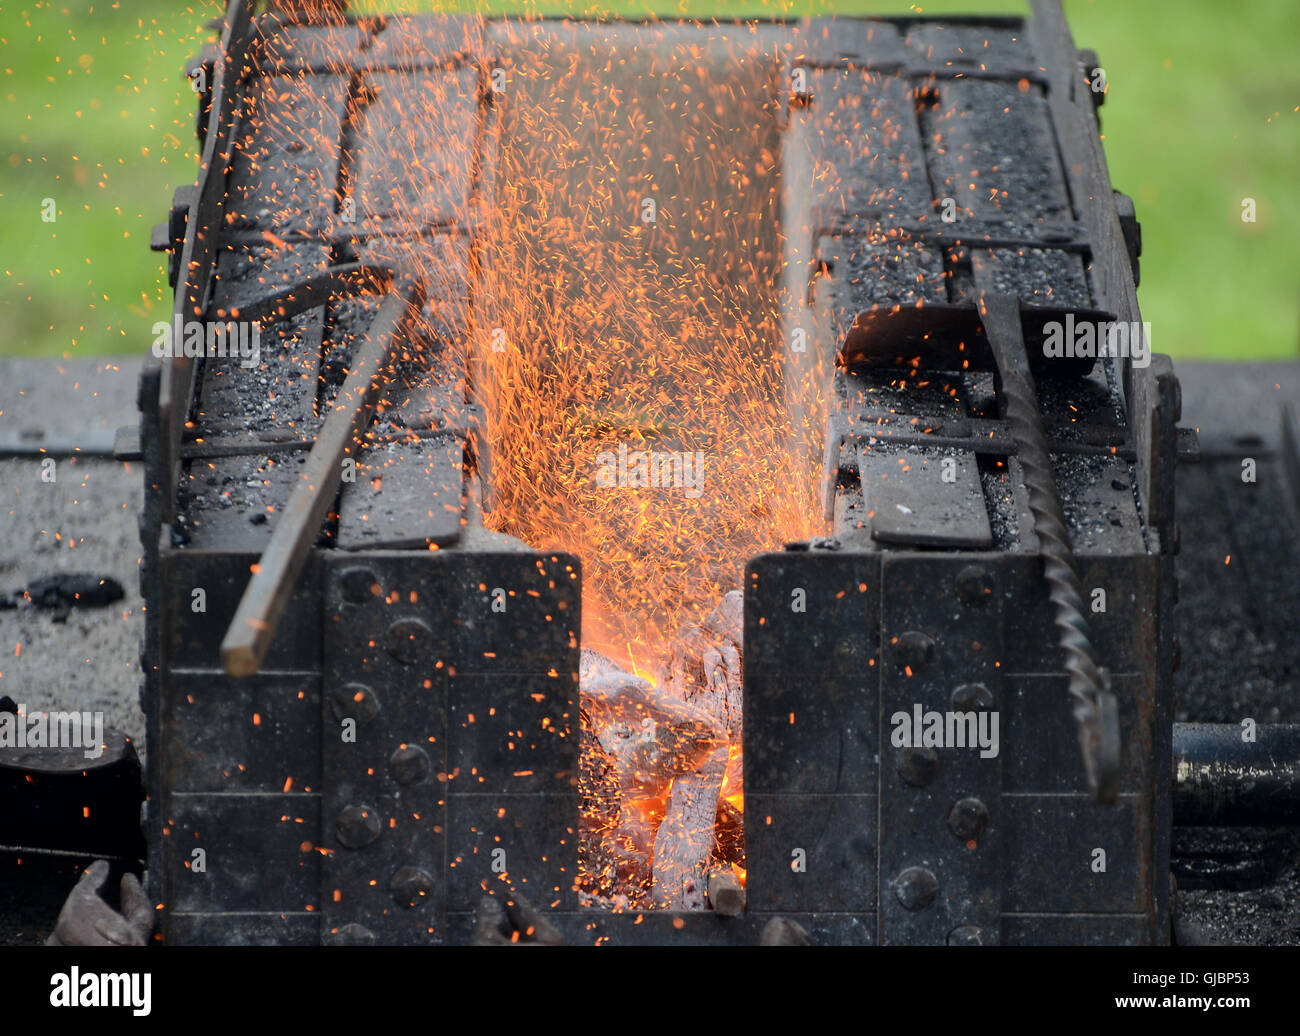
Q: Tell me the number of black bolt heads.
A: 14